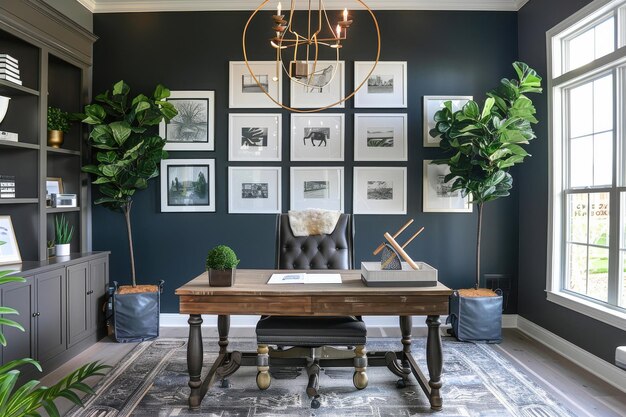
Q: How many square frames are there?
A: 13